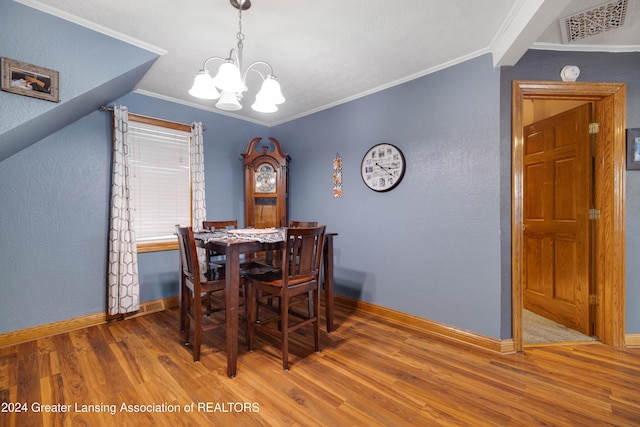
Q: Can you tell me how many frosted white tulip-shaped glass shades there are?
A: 5